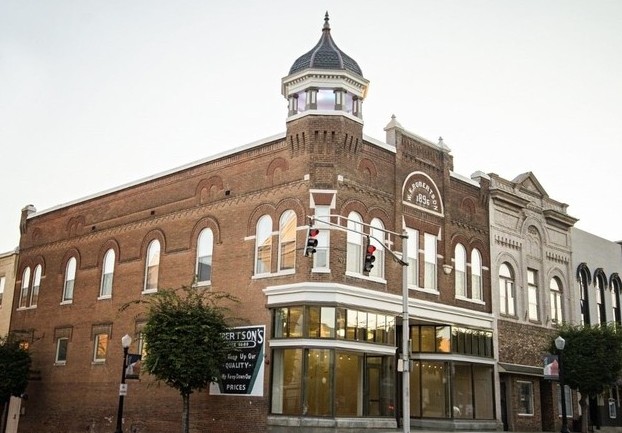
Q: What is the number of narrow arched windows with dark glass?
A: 3